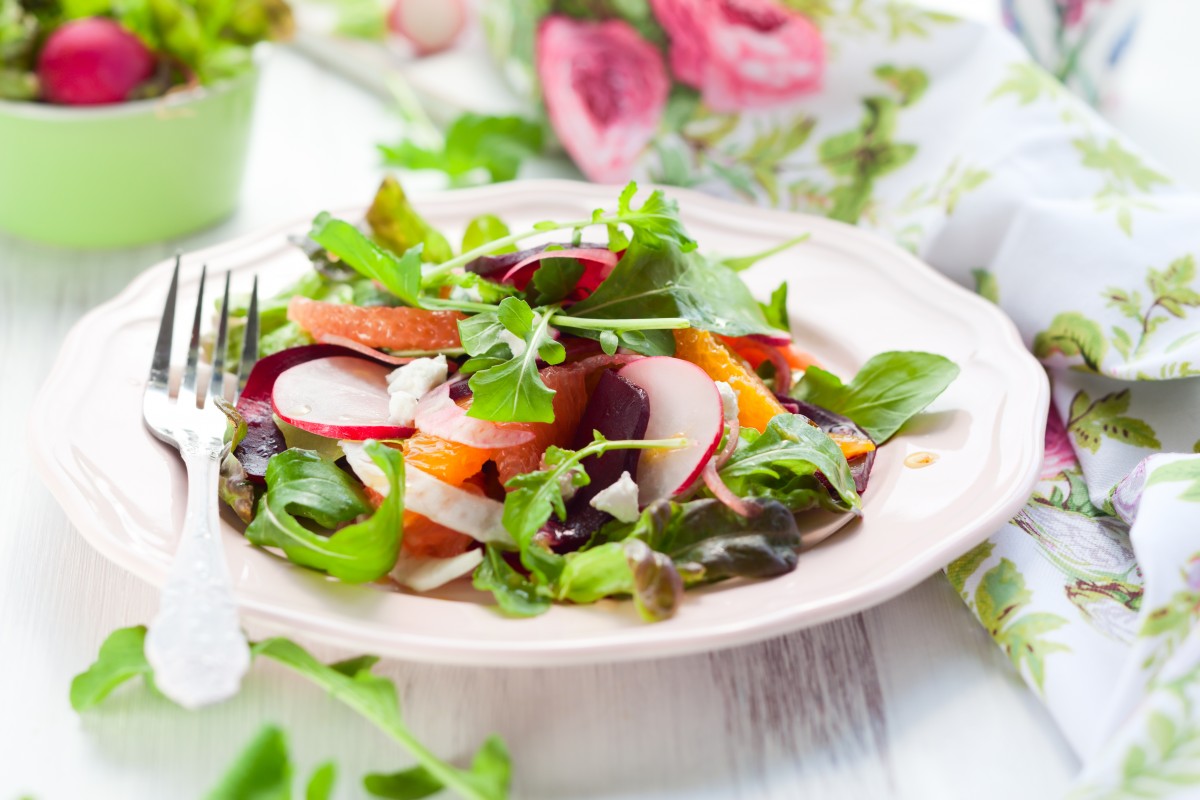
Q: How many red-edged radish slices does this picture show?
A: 2